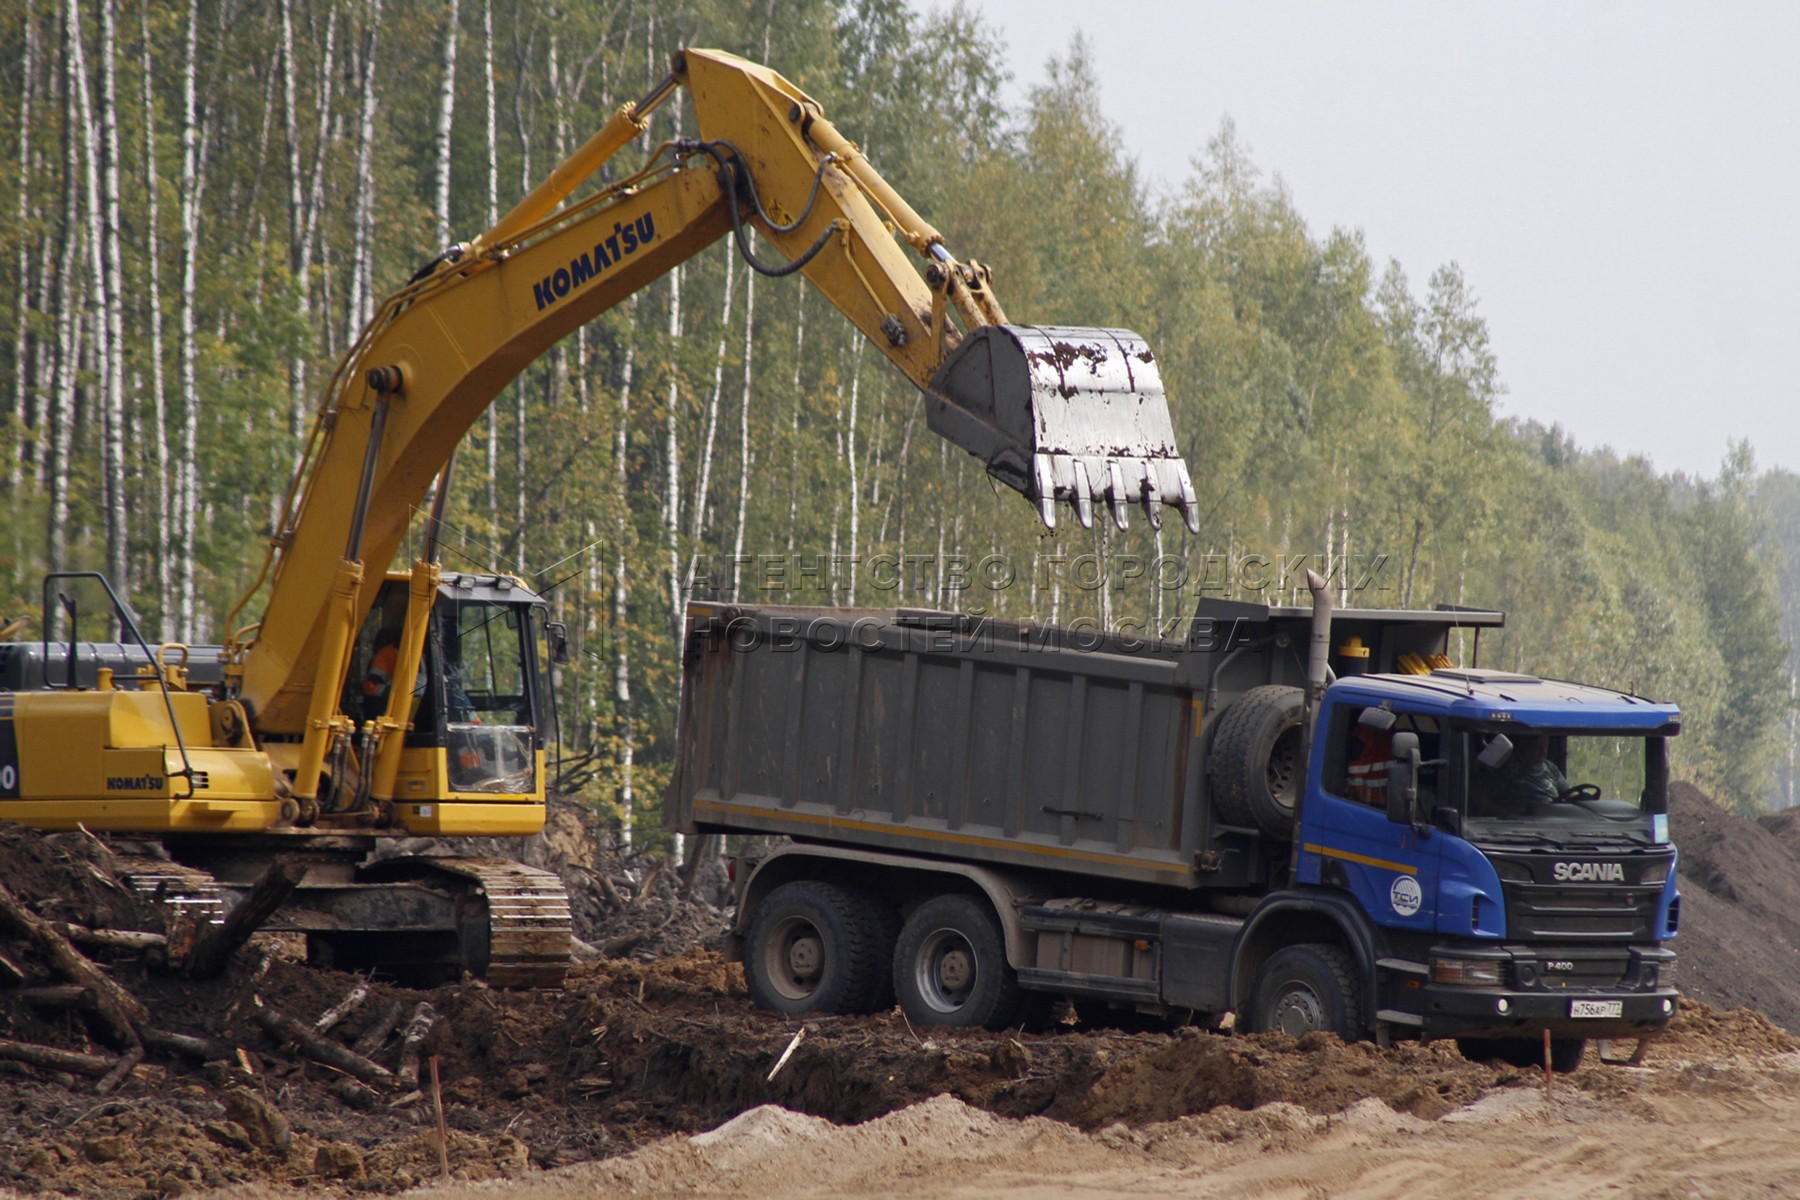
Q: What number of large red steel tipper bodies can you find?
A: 0